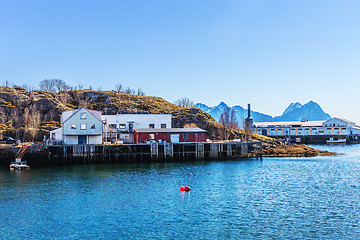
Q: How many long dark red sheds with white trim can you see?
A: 1